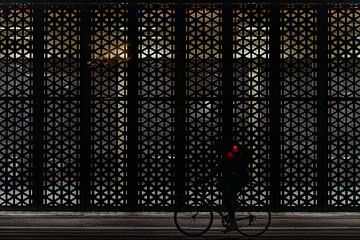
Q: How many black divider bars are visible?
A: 7